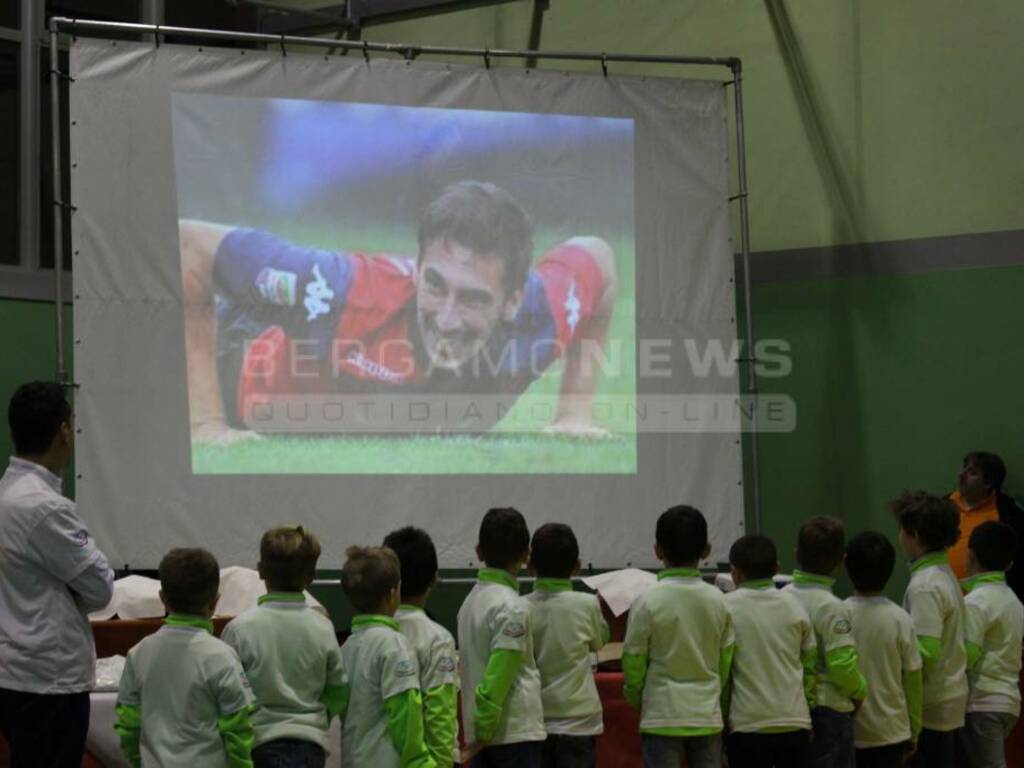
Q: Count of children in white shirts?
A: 12